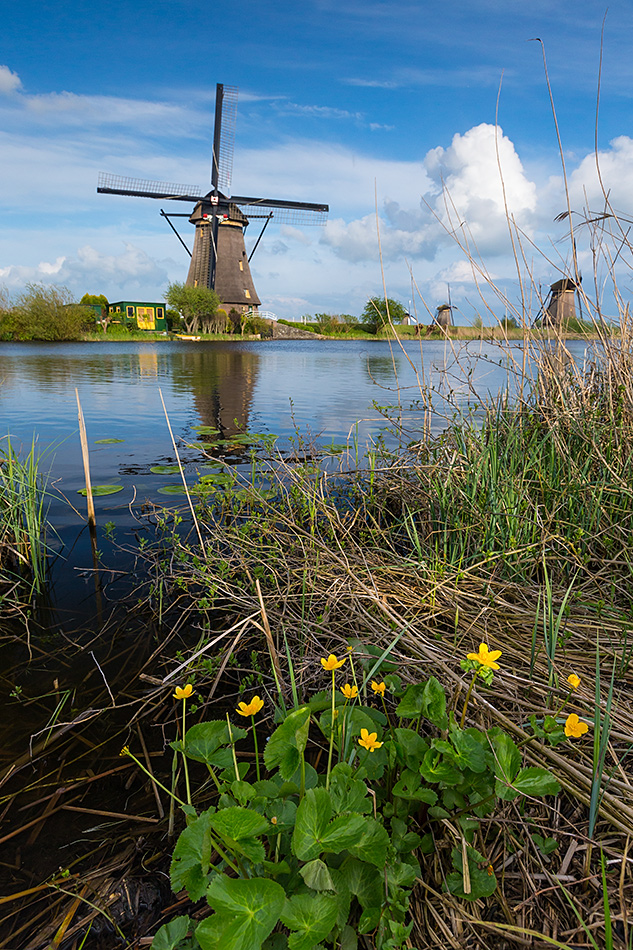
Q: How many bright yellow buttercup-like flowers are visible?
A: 9